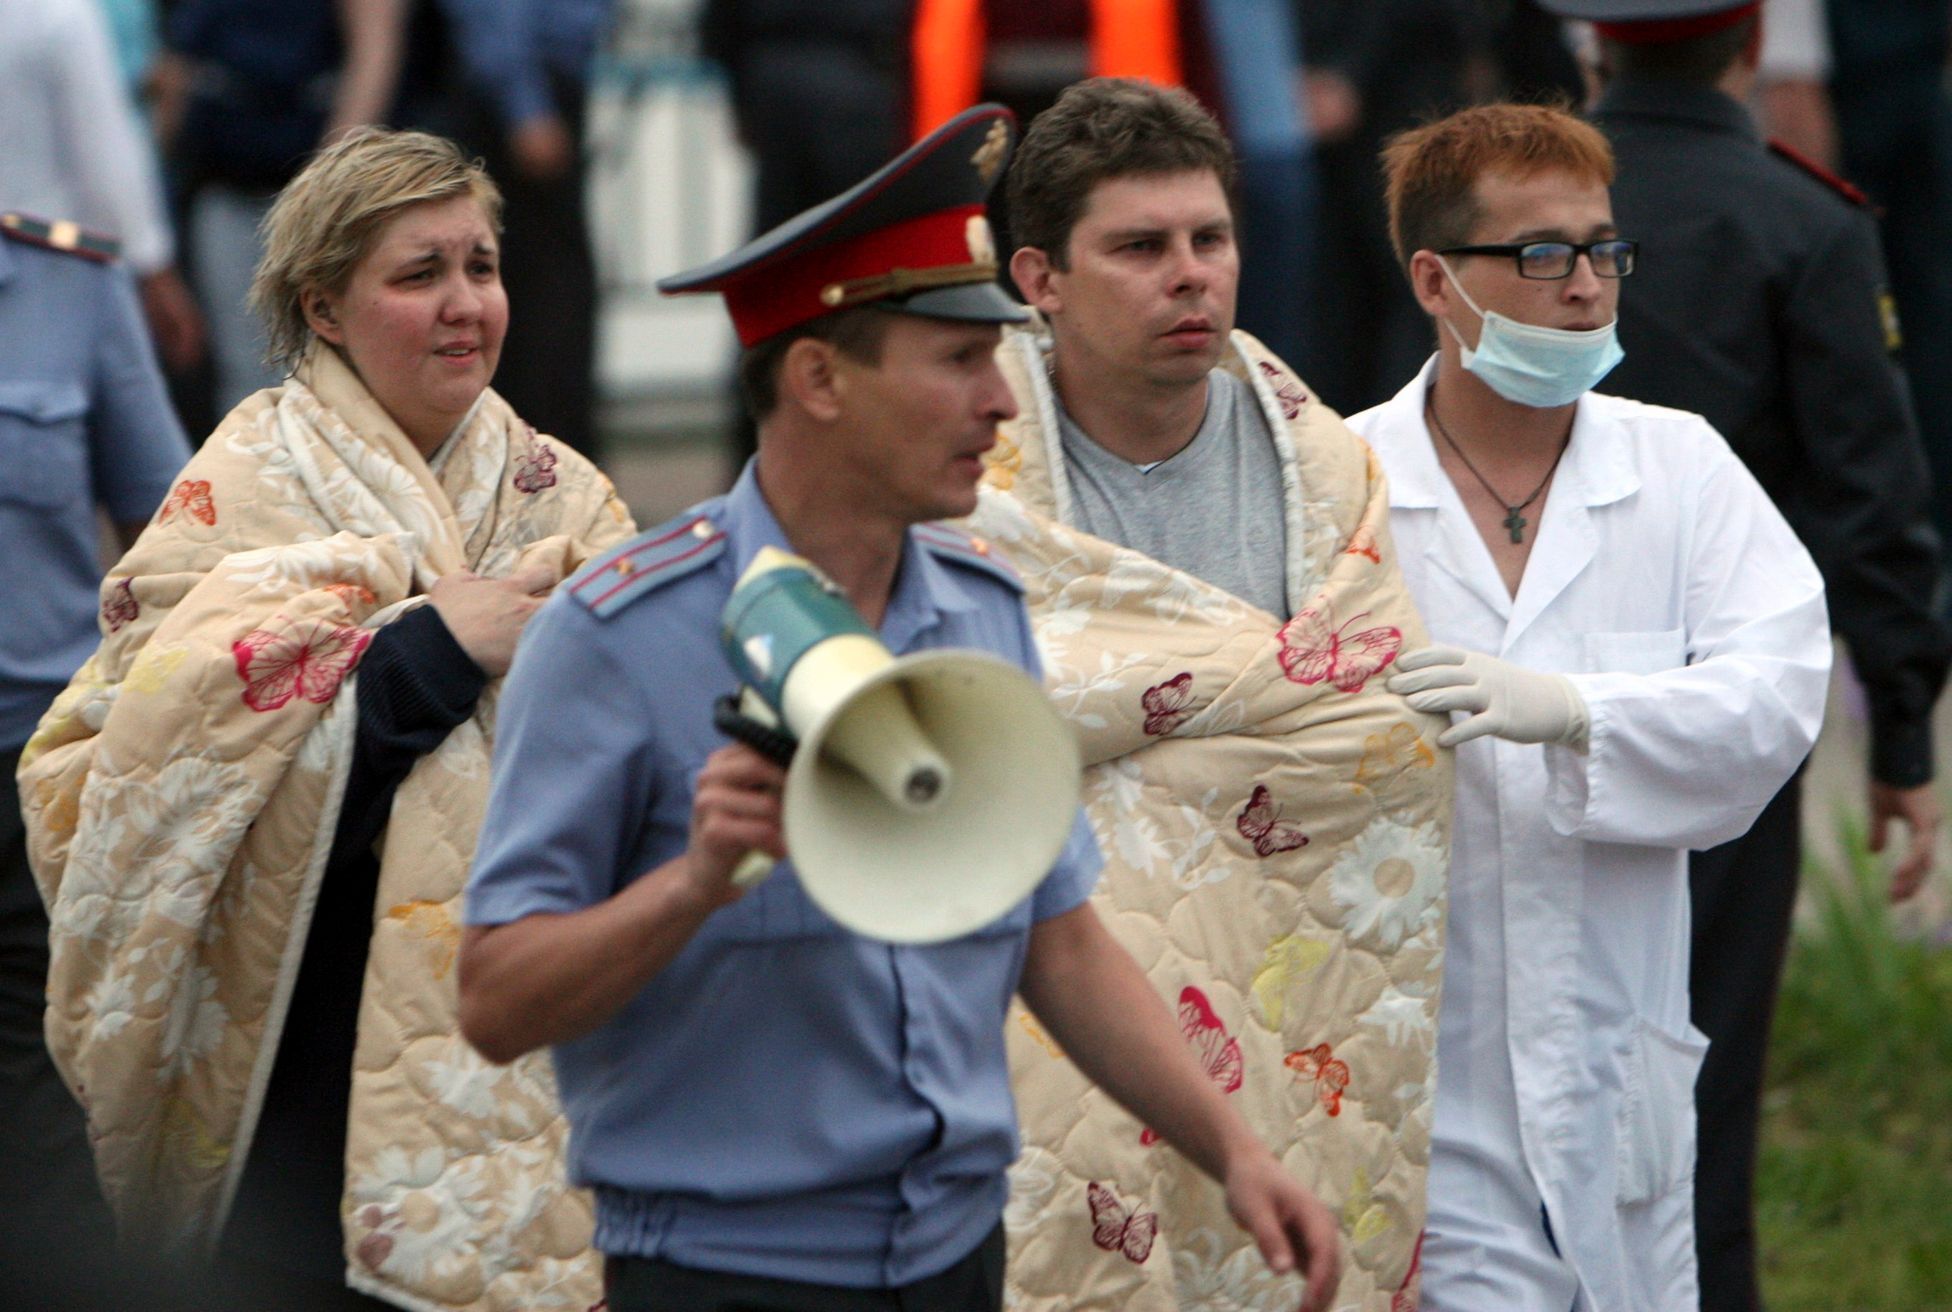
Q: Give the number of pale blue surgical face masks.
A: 1